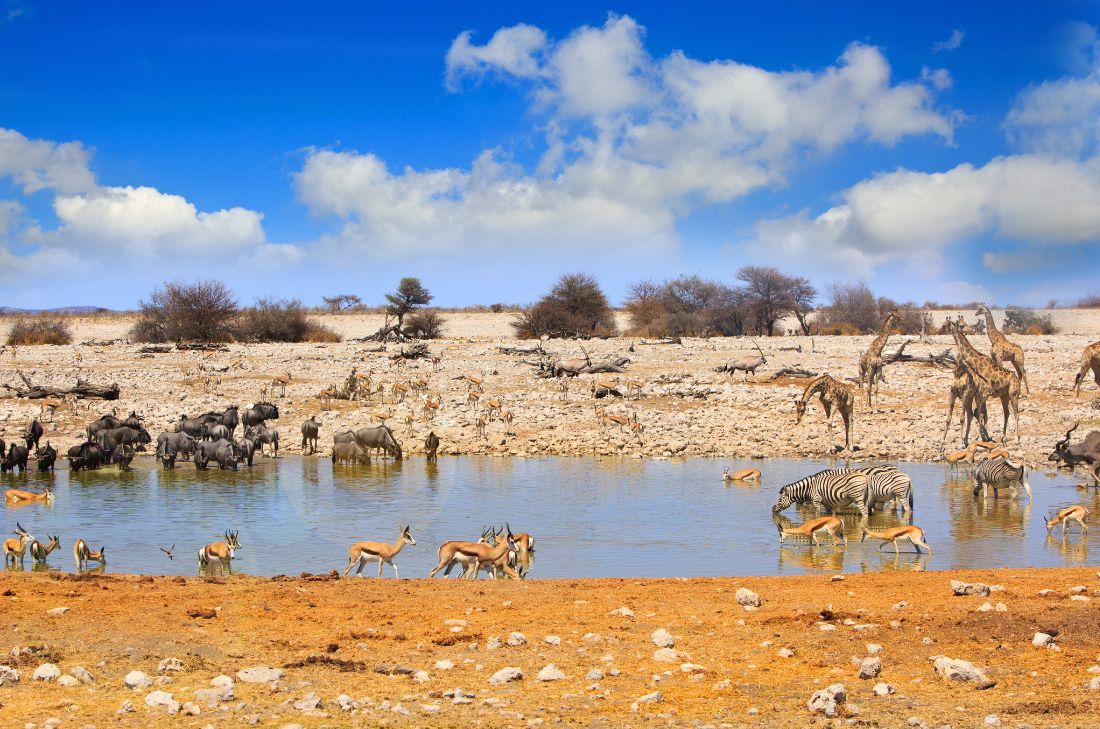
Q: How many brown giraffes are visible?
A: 6